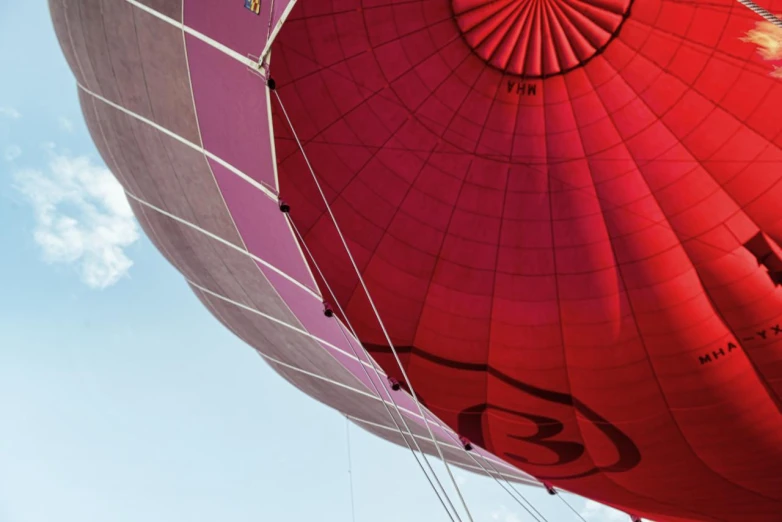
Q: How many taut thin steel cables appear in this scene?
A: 6